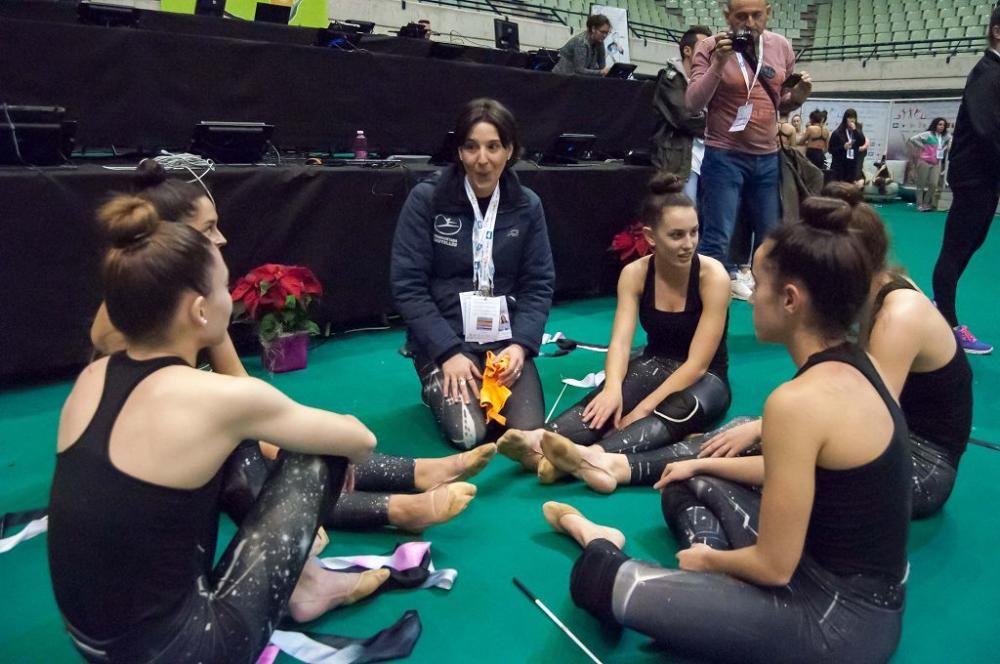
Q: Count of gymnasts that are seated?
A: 5